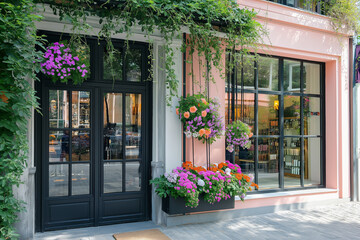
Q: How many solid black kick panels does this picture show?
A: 2